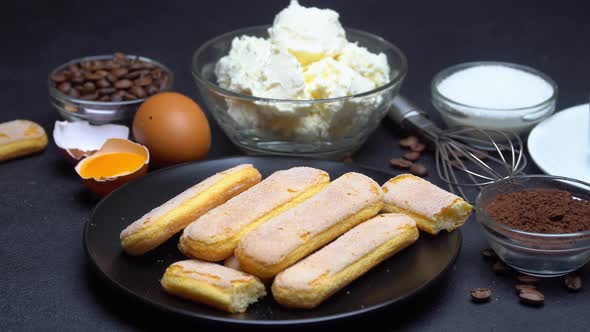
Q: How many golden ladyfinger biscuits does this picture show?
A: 7